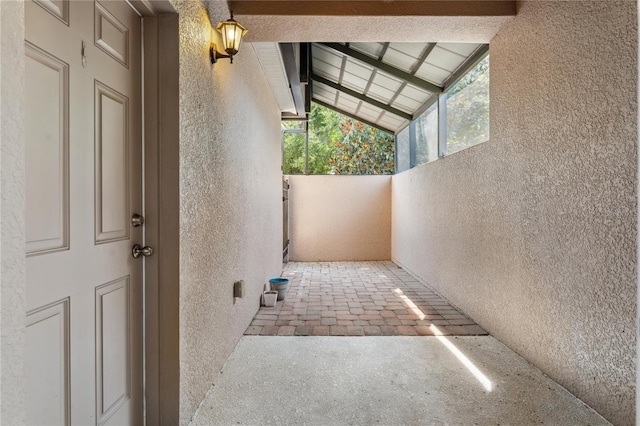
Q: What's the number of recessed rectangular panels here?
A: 6